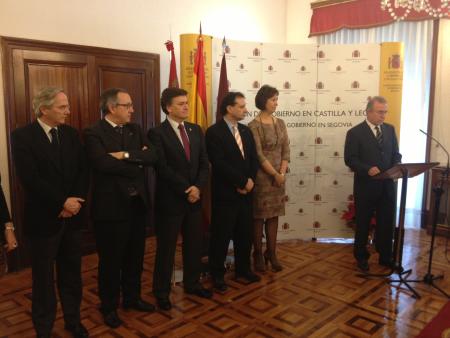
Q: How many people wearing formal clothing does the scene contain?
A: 6